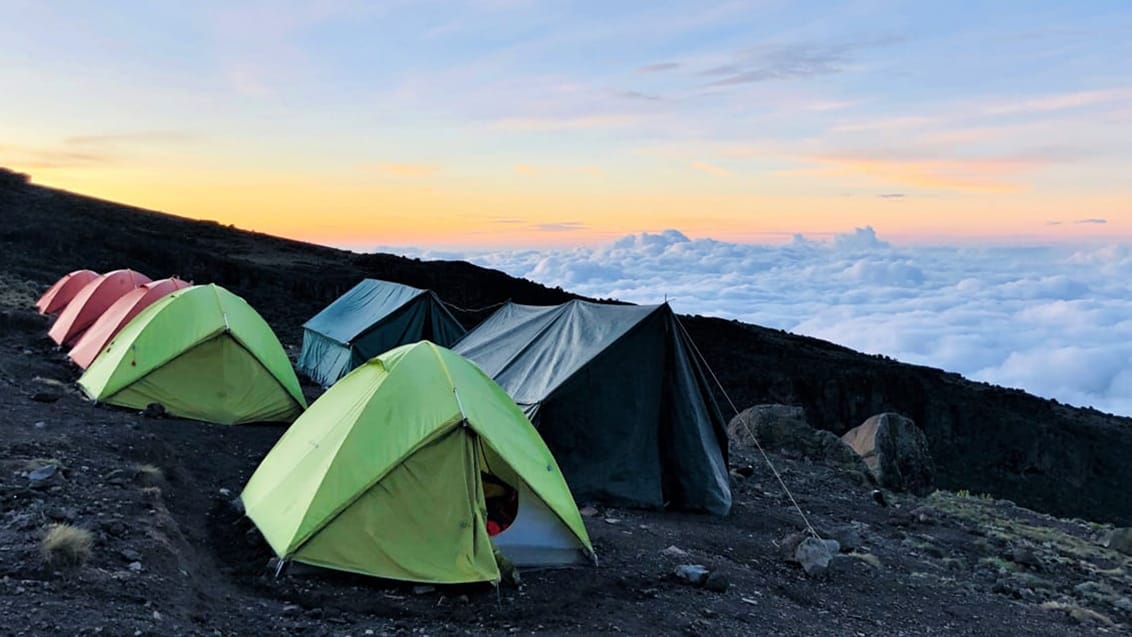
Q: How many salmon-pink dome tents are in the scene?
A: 3